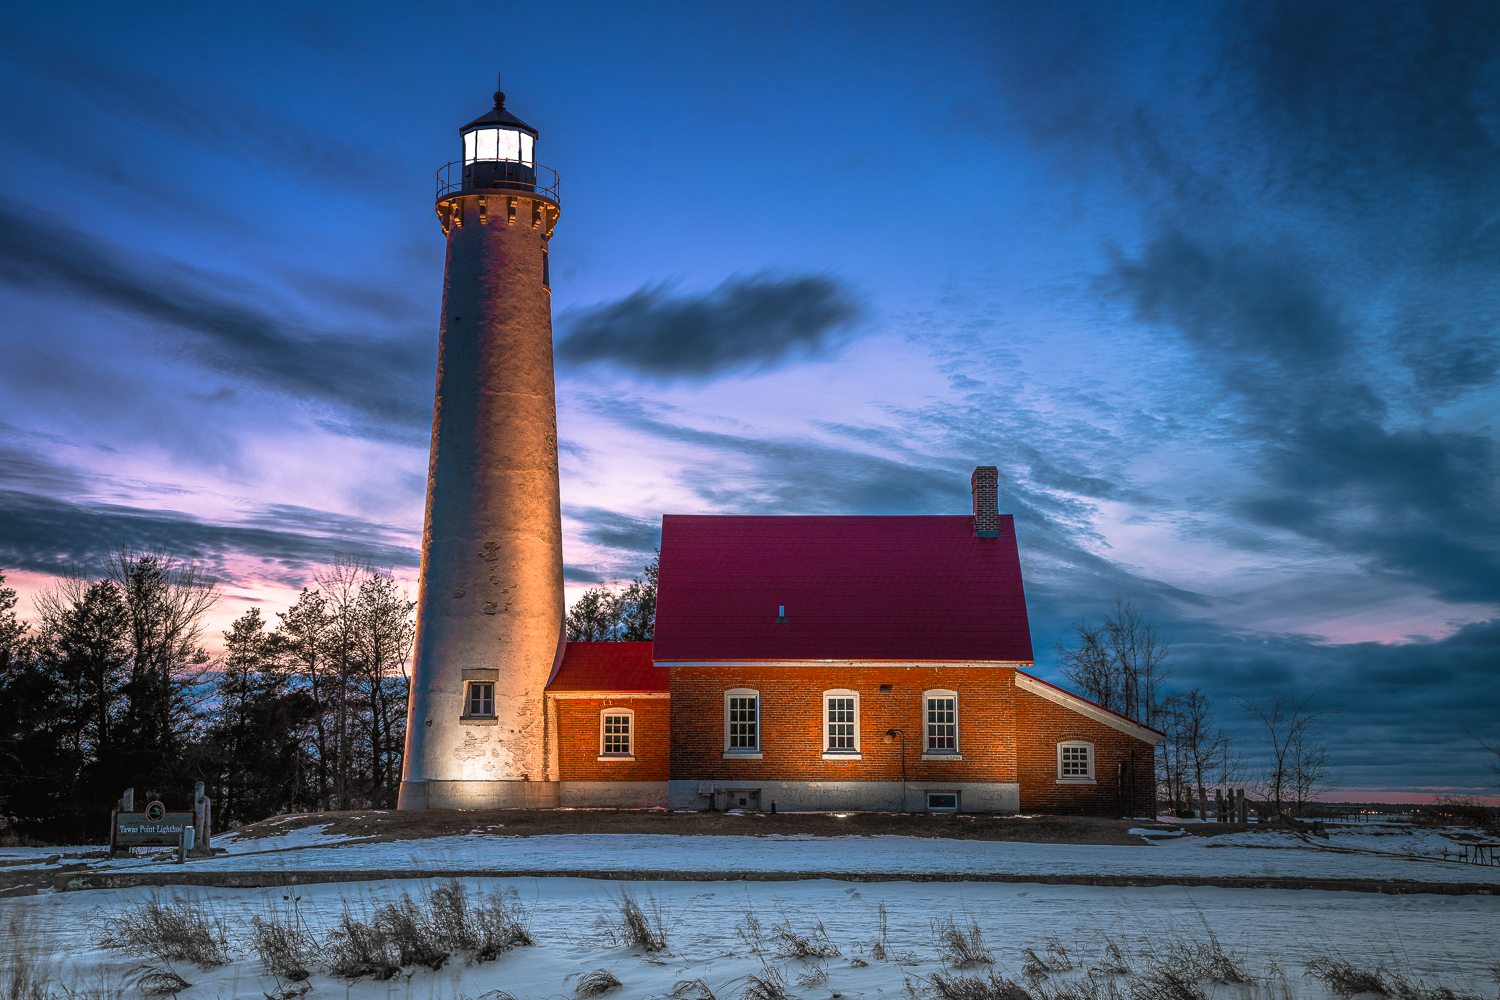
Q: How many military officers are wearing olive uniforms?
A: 0